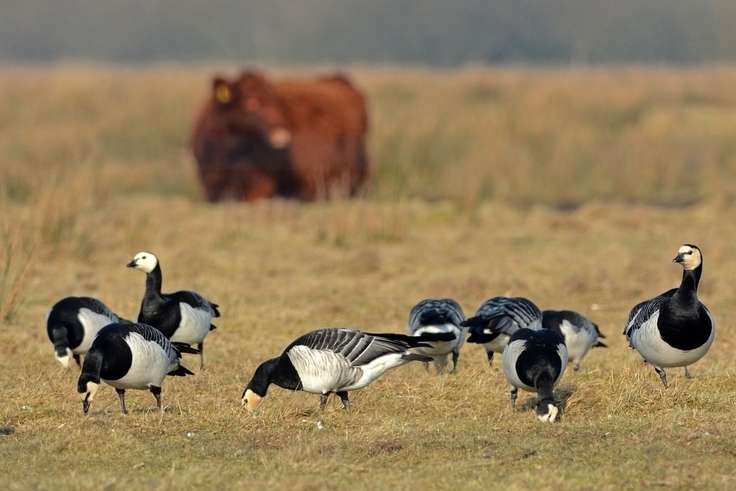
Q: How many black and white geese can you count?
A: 9